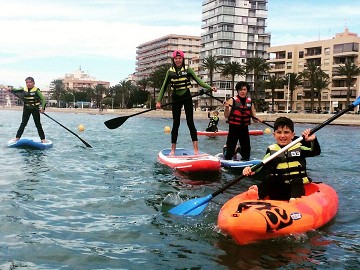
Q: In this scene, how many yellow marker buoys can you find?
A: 3